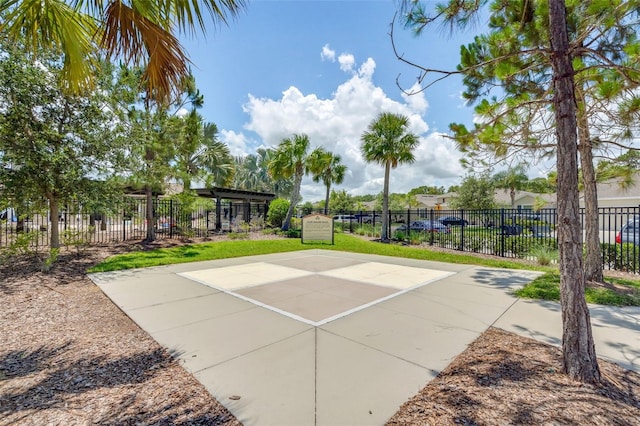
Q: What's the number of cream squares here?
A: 2